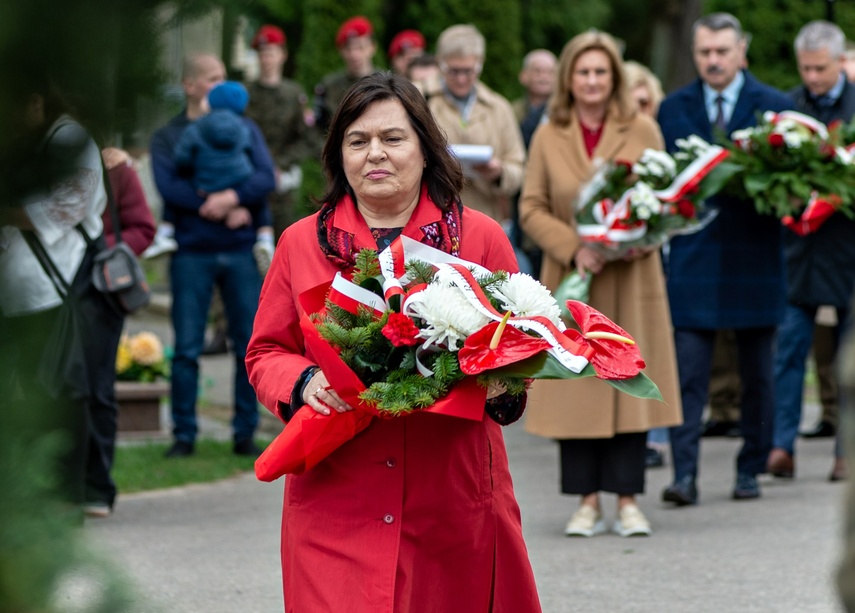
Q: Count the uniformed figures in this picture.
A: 3